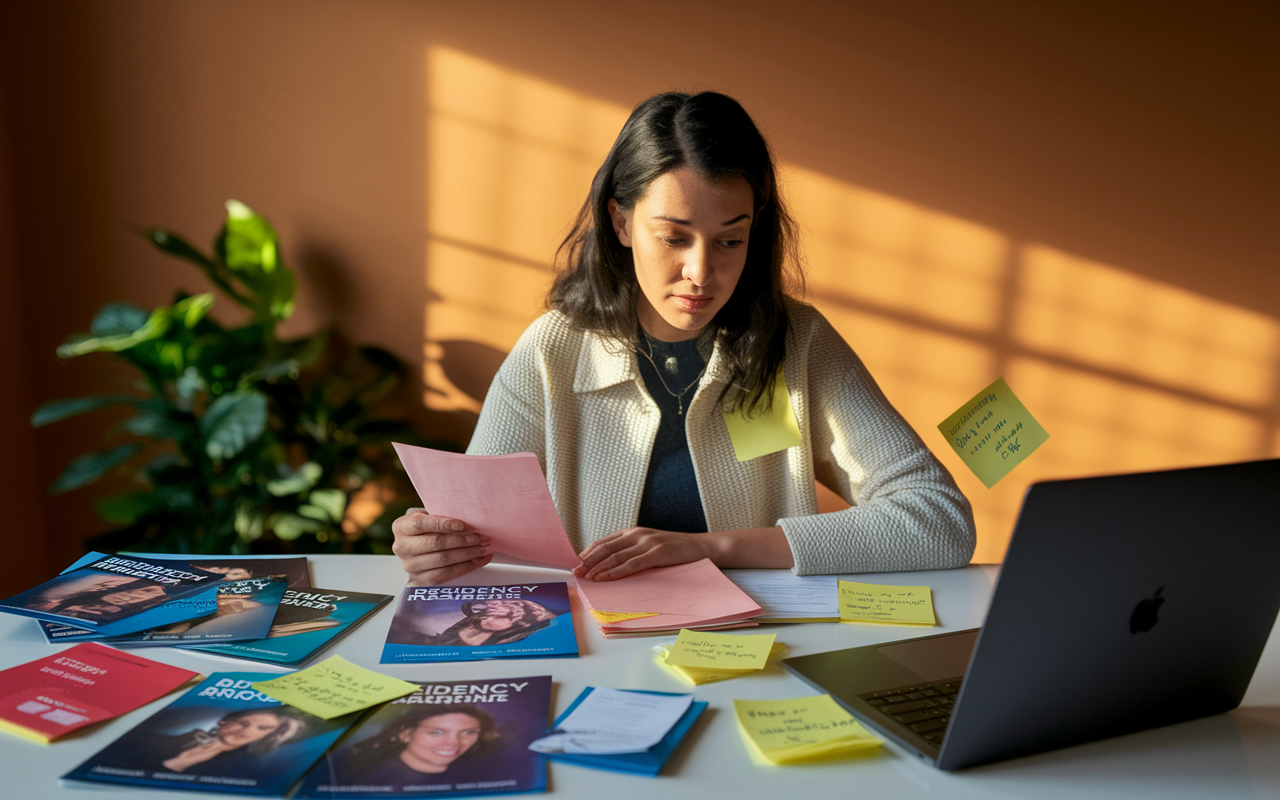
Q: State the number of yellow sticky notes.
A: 6